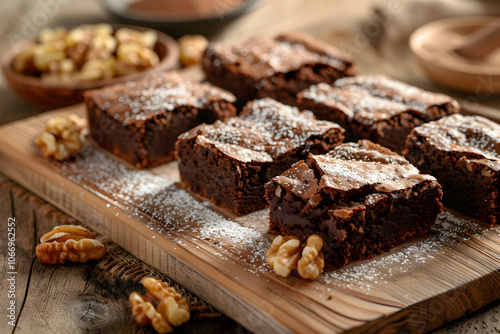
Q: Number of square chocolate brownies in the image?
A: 6